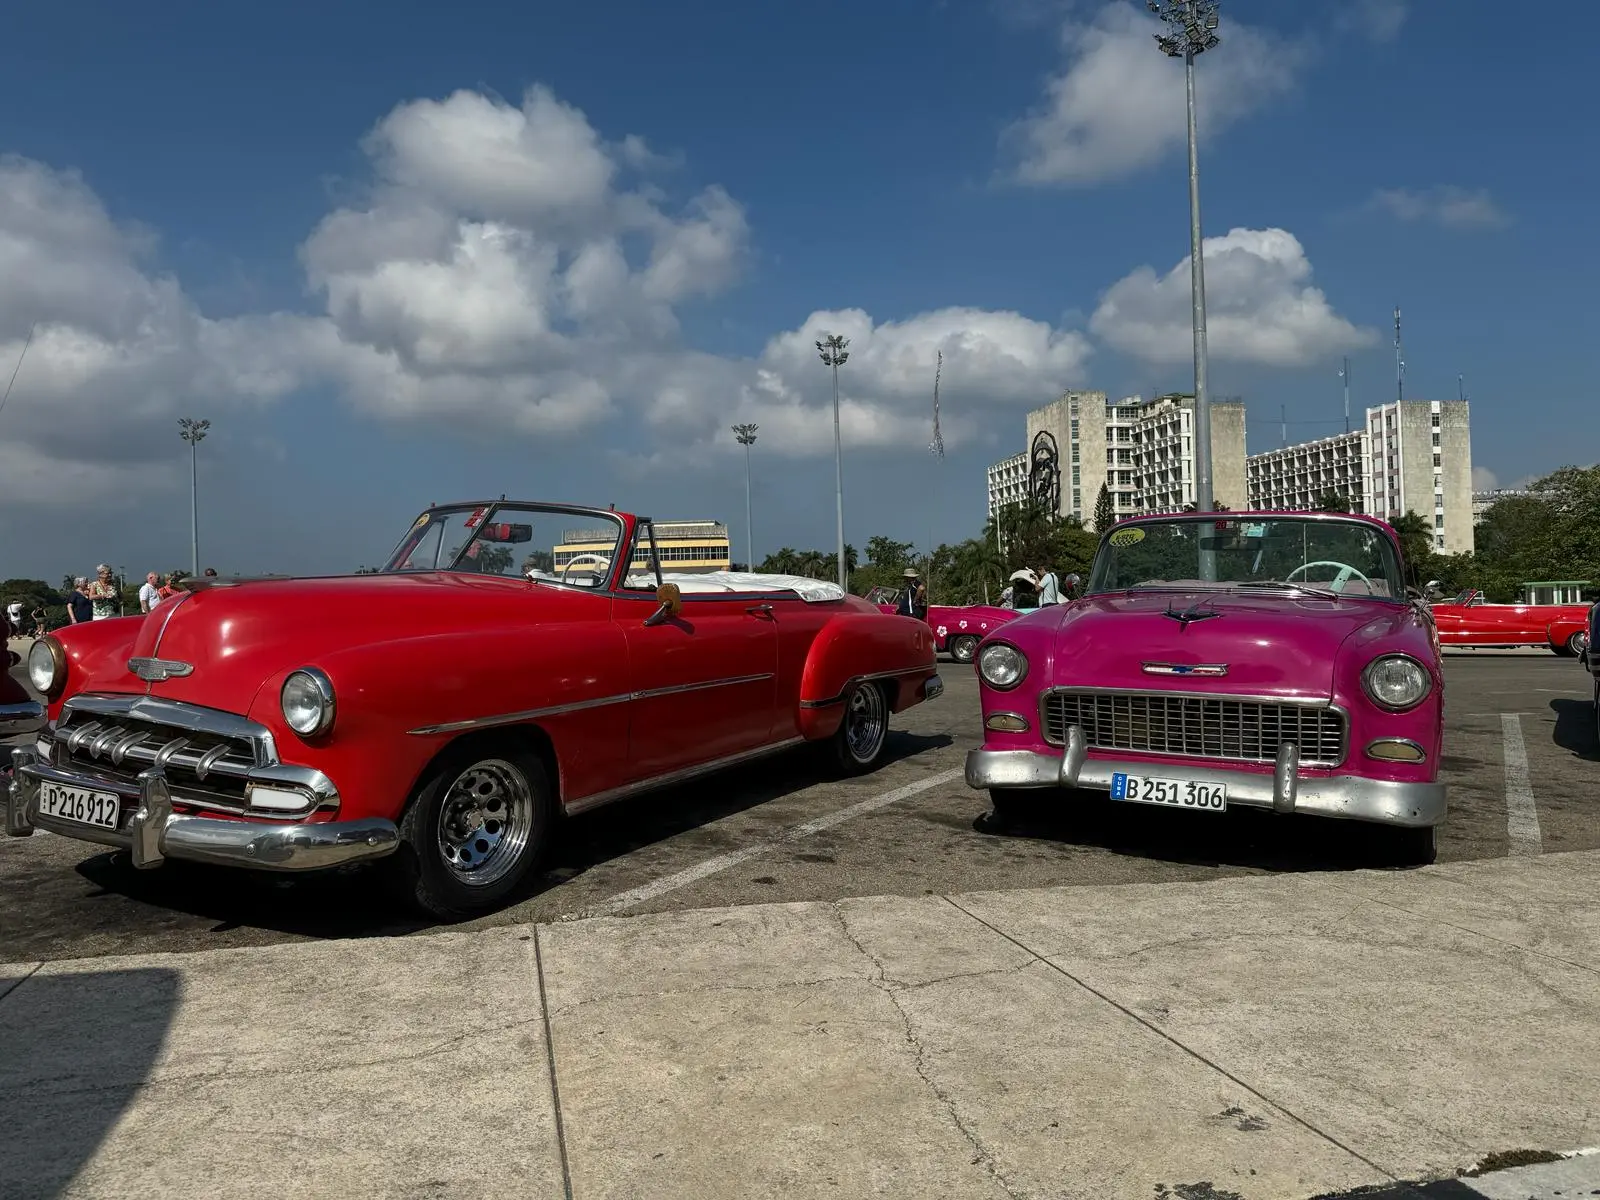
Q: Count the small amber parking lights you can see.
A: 2